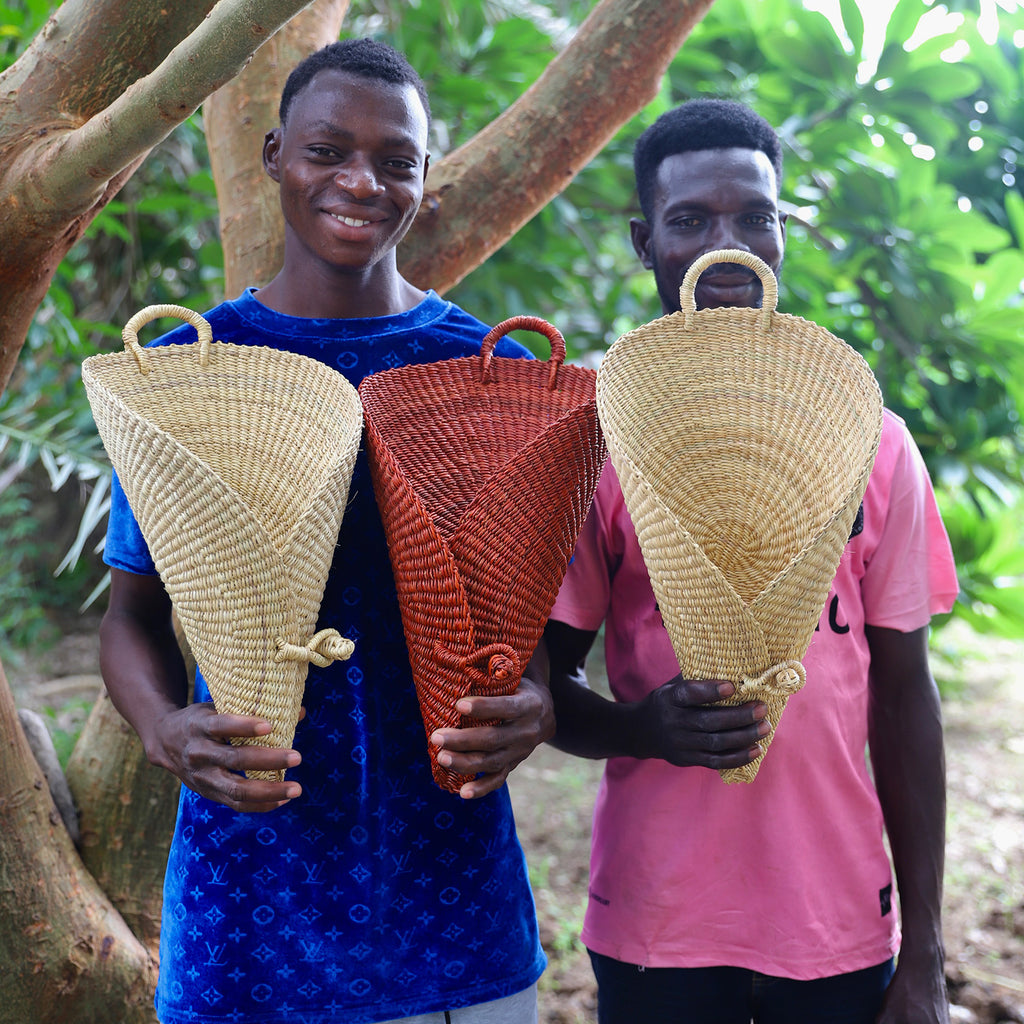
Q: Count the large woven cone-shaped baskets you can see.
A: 3